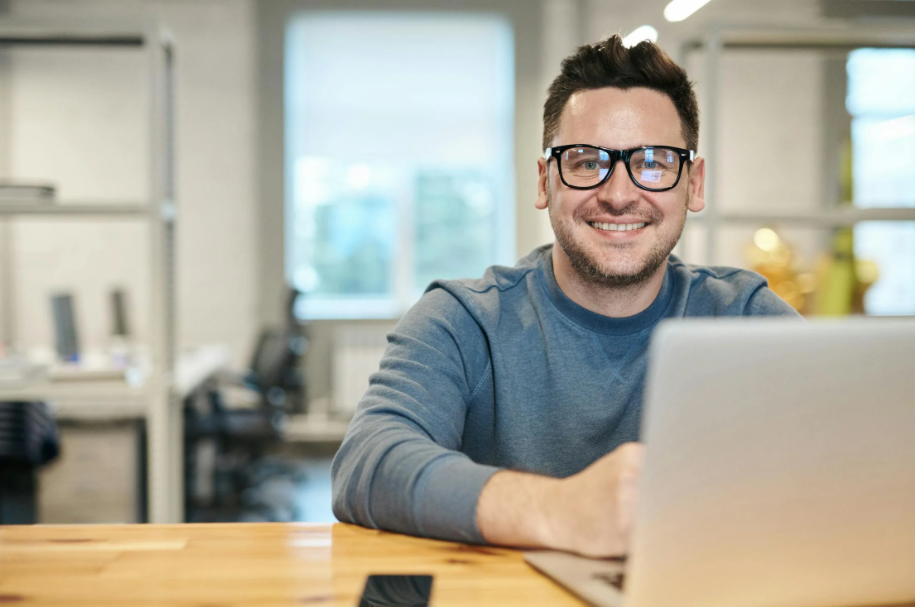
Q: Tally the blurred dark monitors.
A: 2